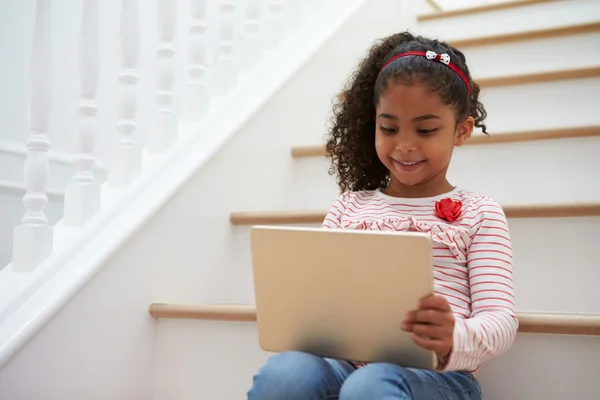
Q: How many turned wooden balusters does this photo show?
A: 8